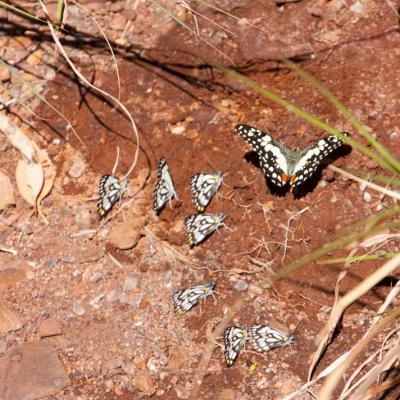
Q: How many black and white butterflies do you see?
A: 8